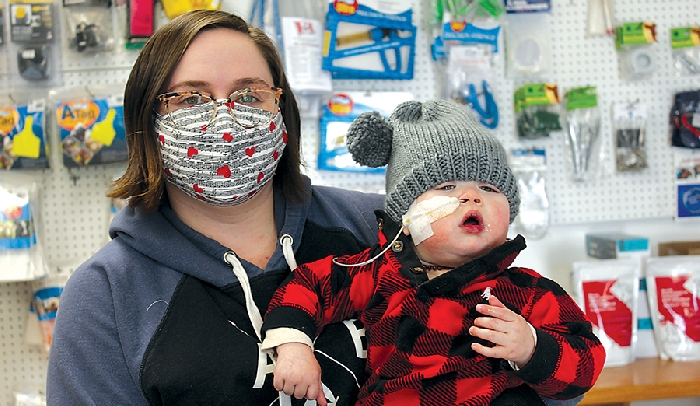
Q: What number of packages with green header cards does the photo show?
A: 4